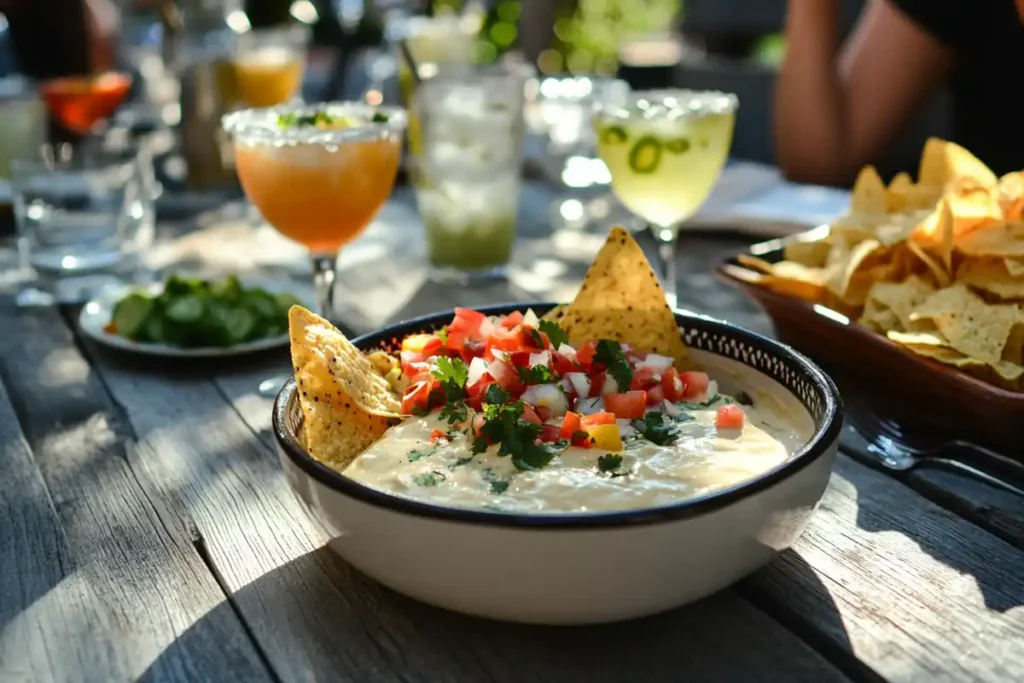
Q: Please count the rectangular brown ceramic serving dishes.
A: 1